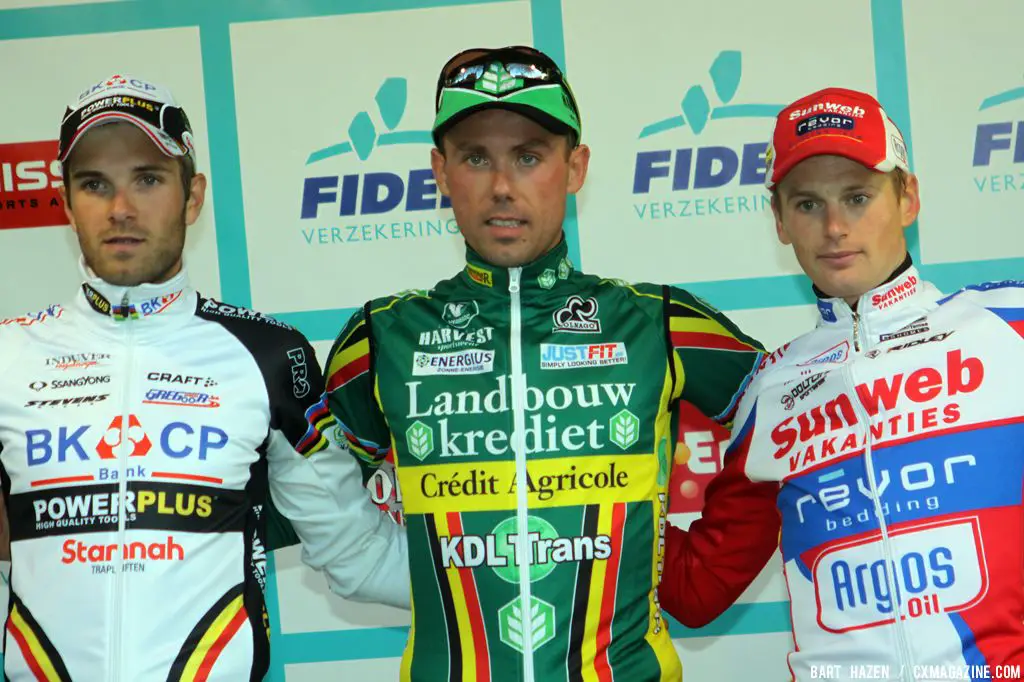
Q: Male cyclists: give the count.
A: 3